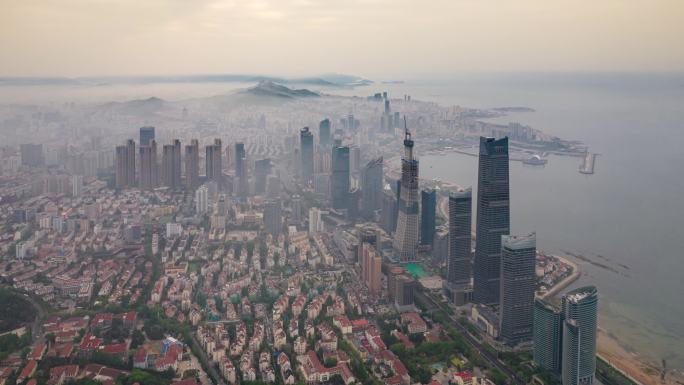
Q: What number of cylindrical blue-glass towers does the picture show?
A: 2